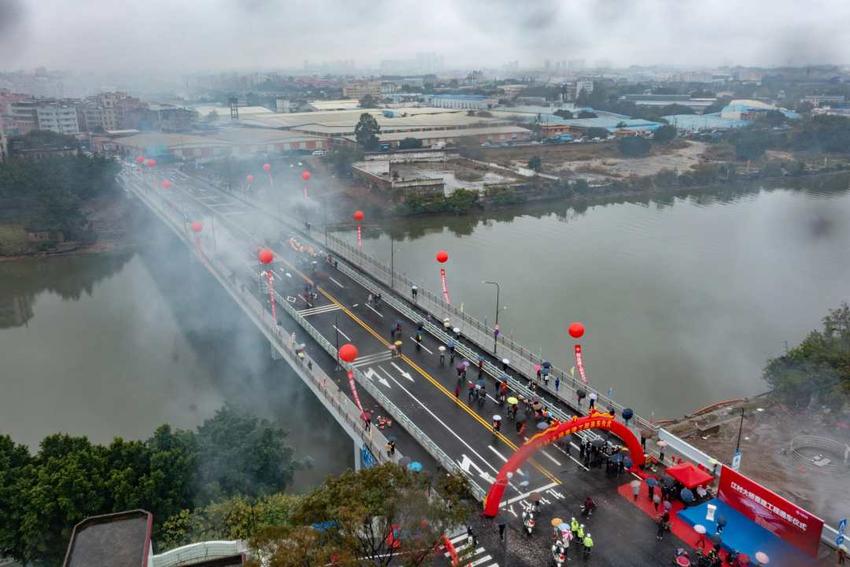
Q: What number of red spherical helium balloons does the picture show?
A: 12